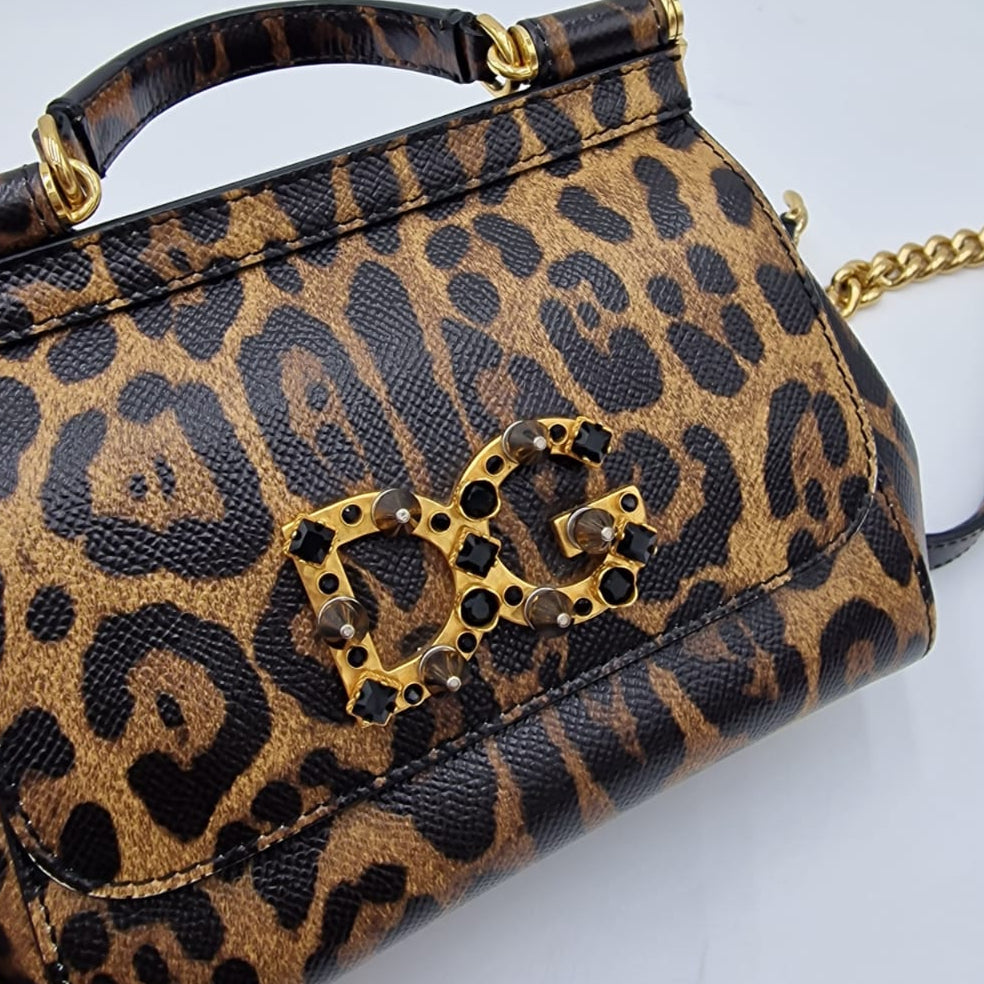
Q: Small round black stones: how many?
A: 11